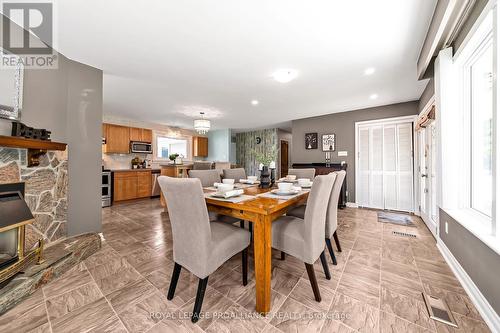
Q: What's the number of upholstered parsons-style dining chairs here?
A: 6